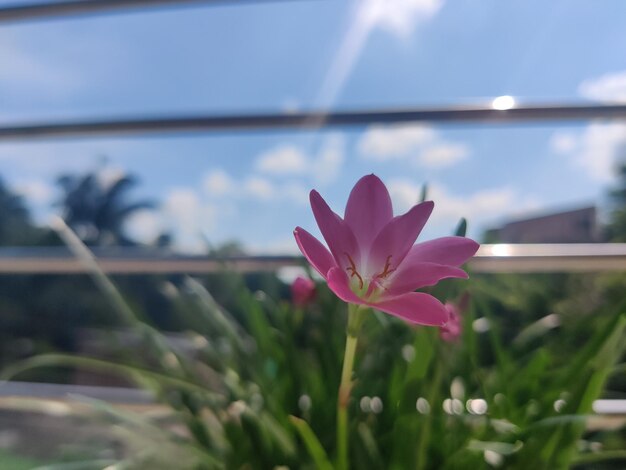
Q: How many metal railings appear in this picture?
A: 4